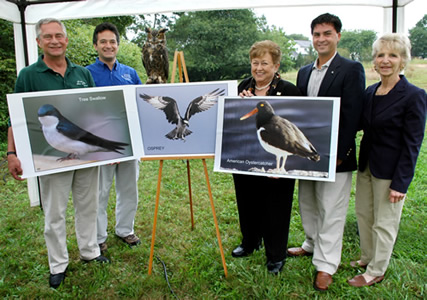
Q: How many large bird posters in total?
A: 3